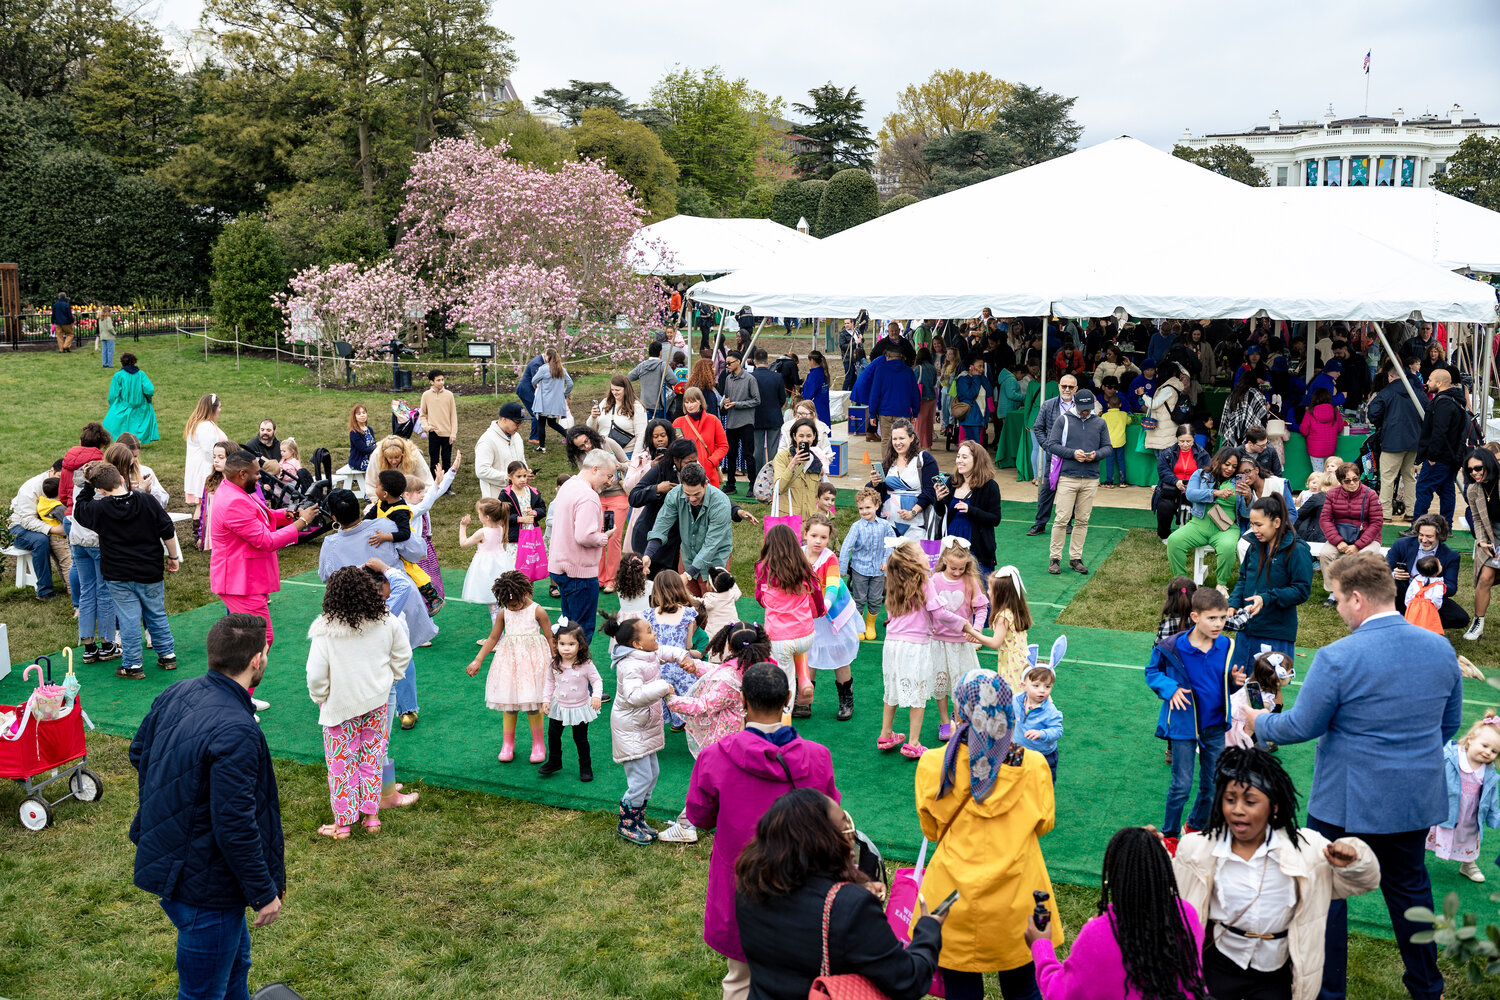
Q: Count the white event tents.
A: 3